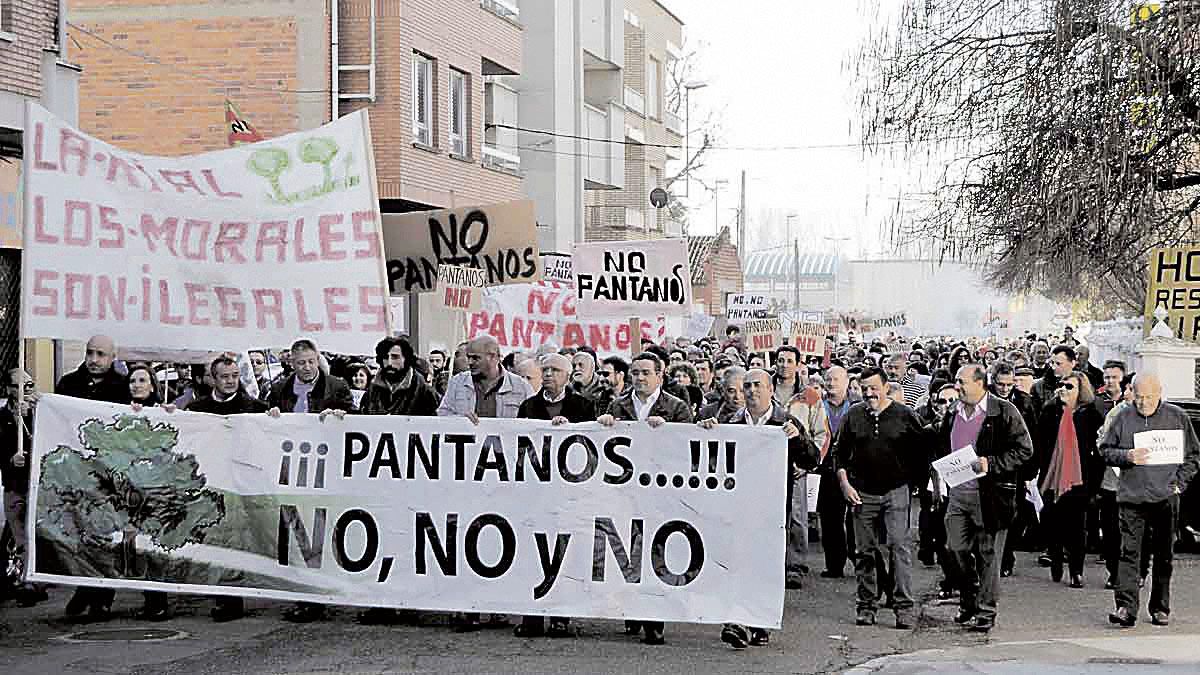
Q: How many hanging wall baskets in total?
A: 0